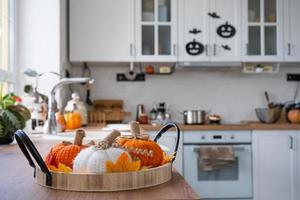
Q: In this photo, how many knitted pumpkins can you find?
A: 3